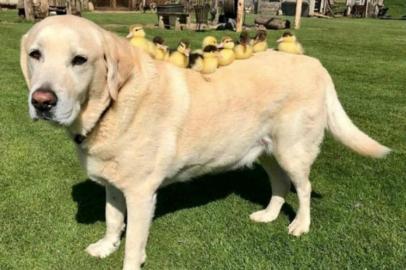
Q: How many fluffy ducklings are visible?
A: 9